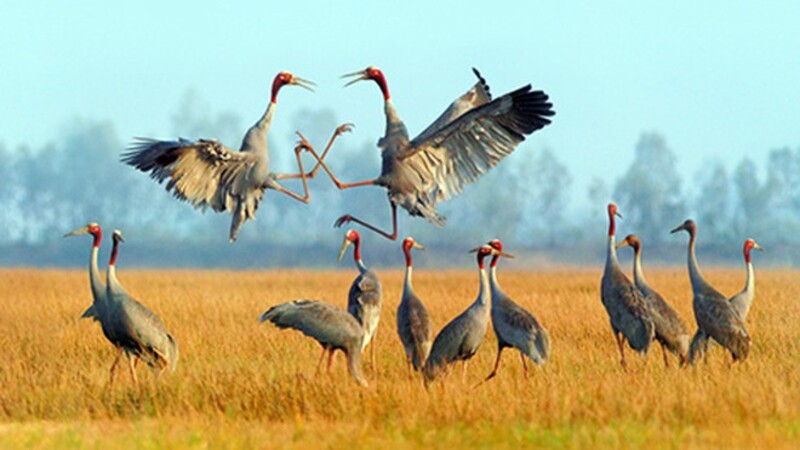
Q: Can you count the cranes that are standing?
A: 11